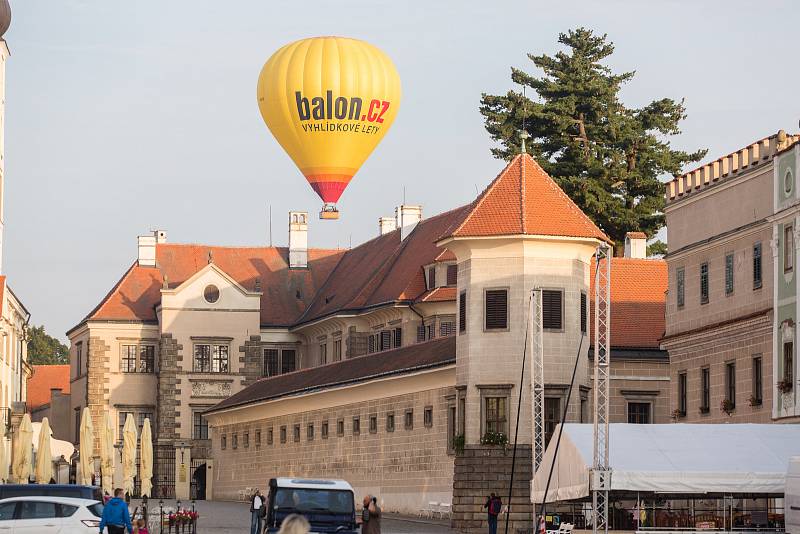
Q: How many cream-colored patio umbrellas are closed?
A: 7